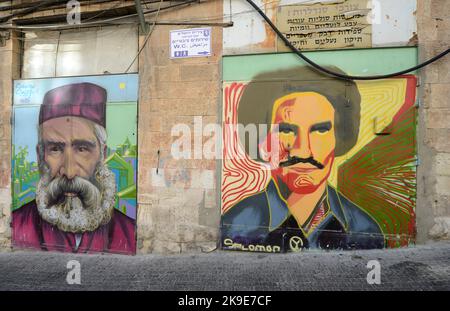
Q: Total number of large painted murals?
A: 2